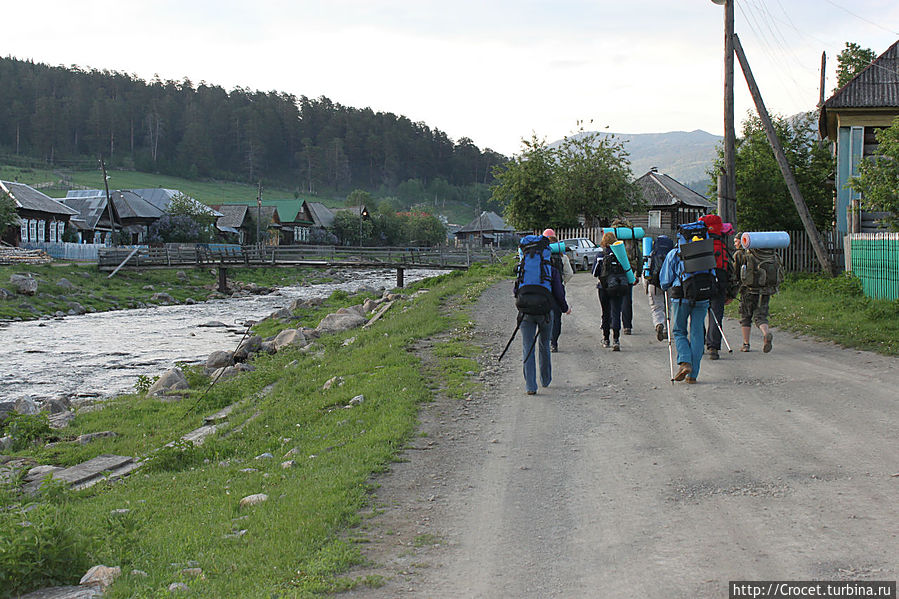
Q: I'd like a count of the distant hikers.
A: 8